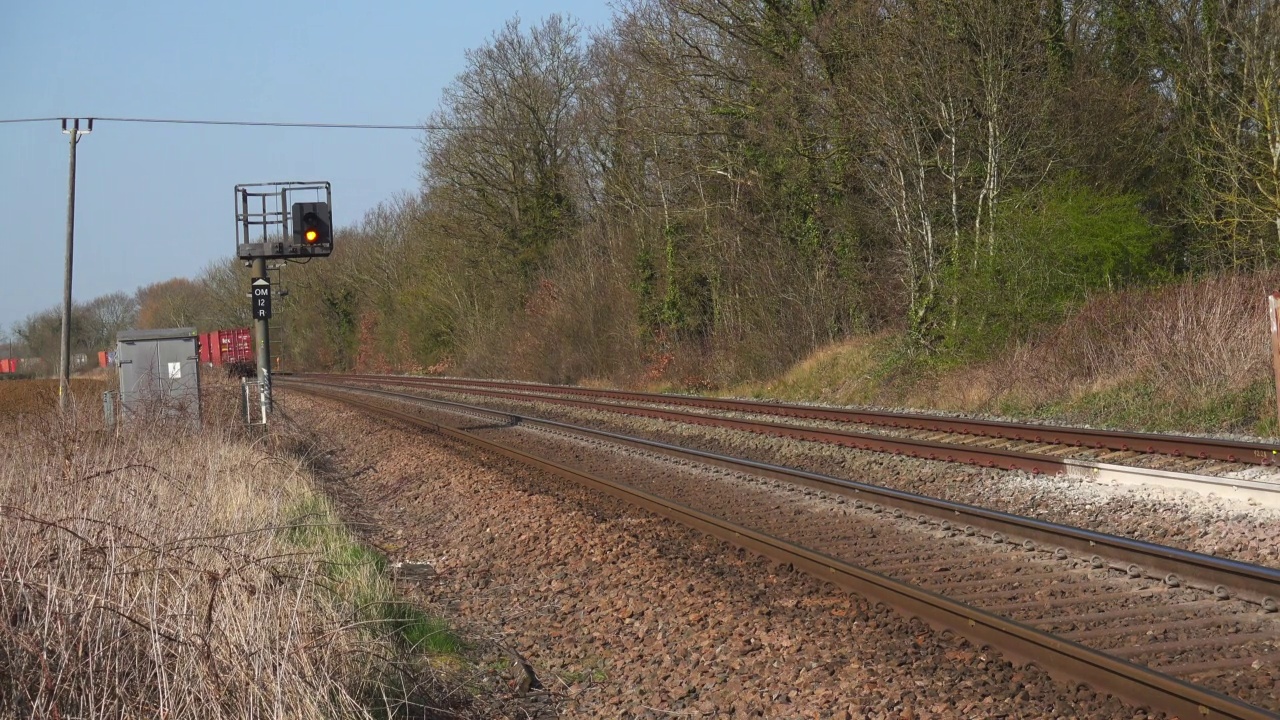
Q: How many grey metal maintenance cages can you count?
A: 1